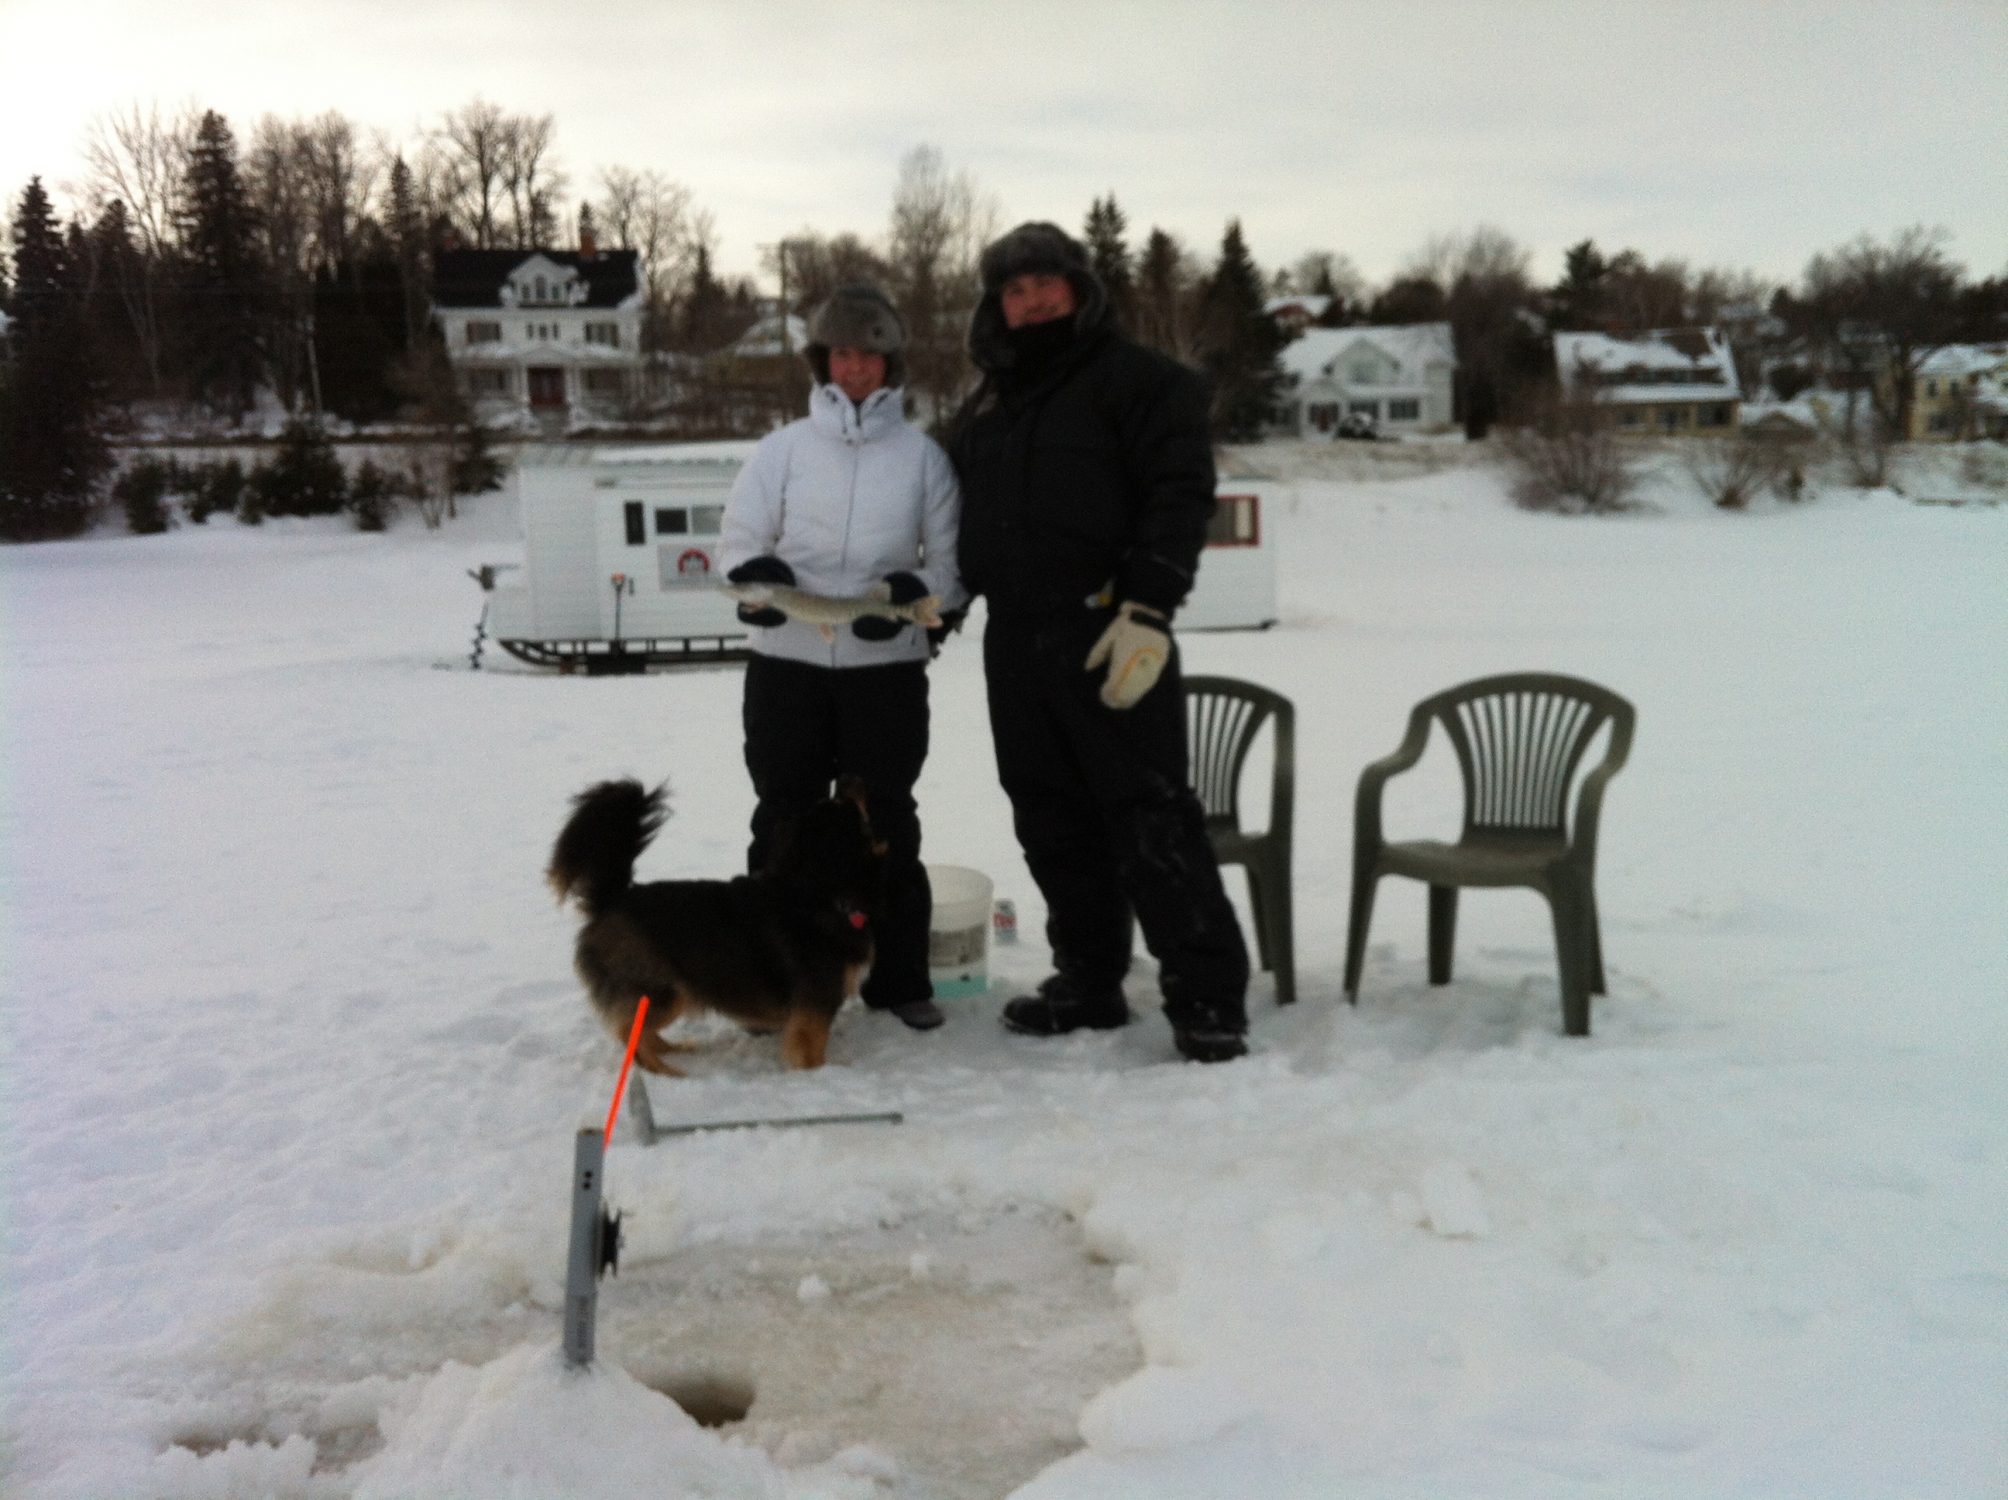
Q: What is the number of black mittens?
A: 2